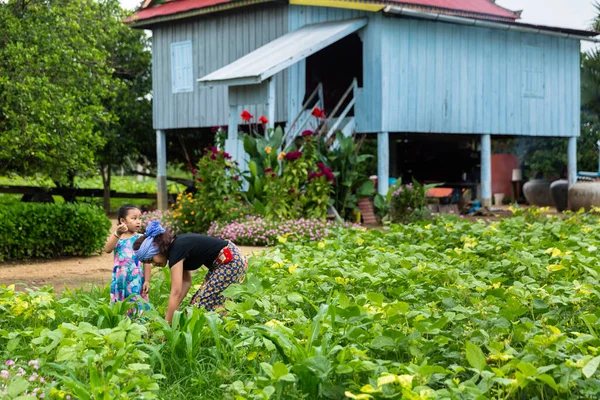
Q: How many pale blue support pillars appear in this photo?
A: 4